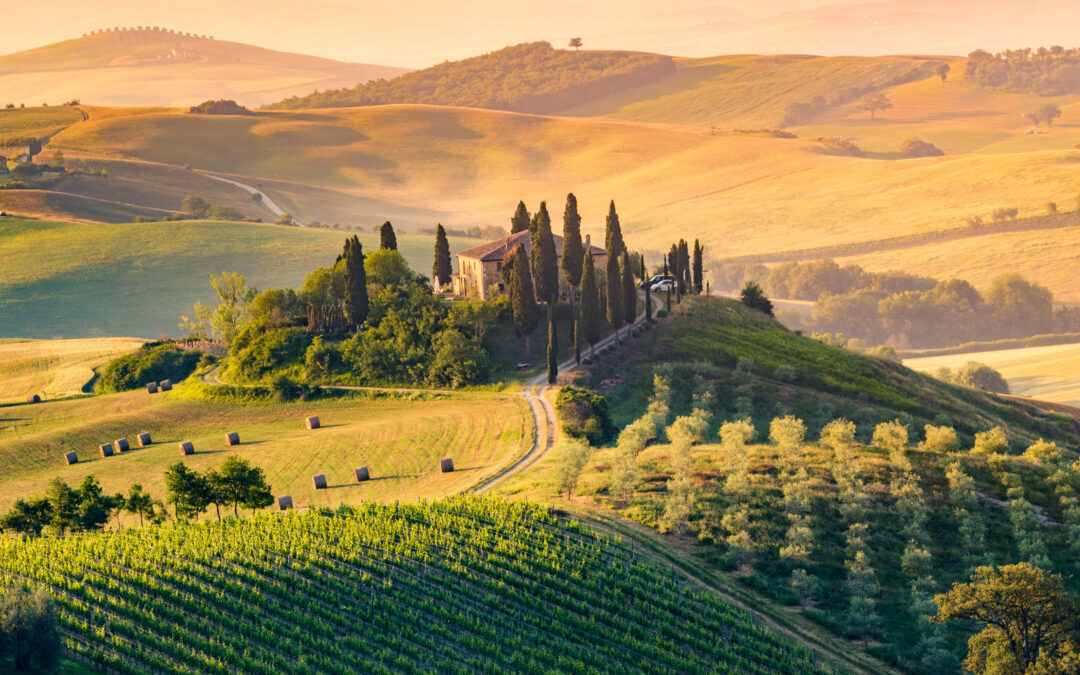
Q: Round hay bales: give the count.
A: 14